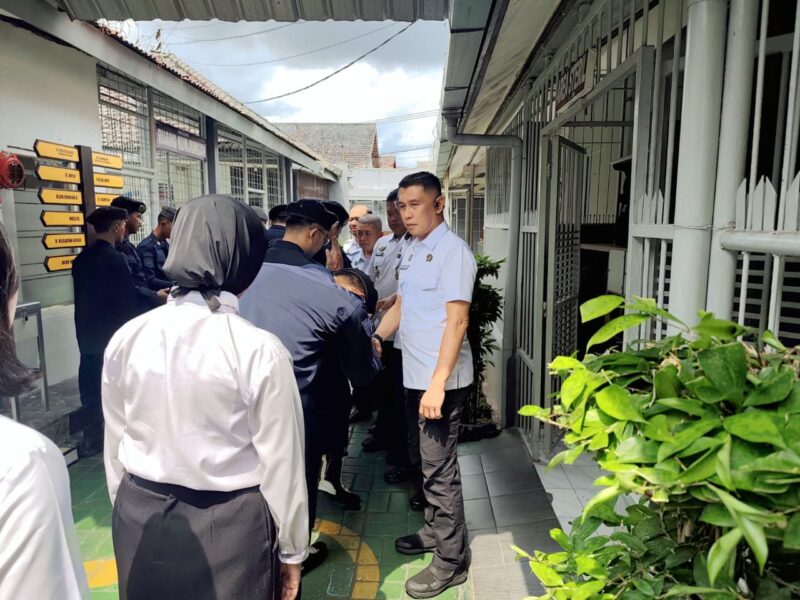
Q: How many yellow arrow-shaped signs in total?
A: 9